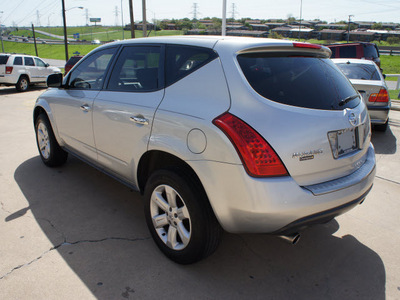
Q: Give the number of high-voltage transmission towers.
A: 5